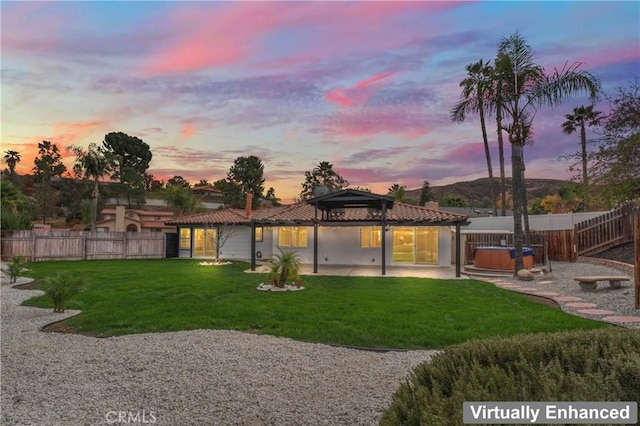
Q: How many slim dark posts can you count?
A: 4